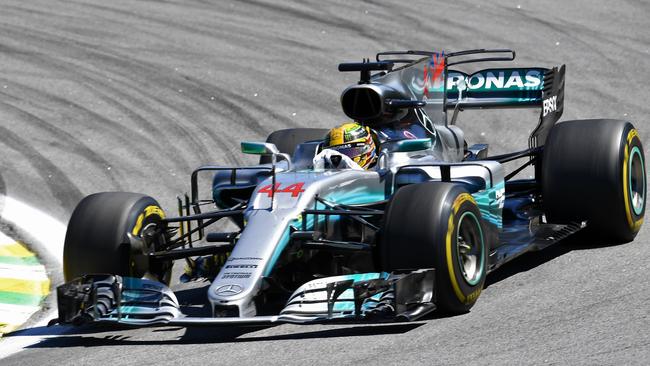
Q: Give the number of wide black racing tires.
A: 4